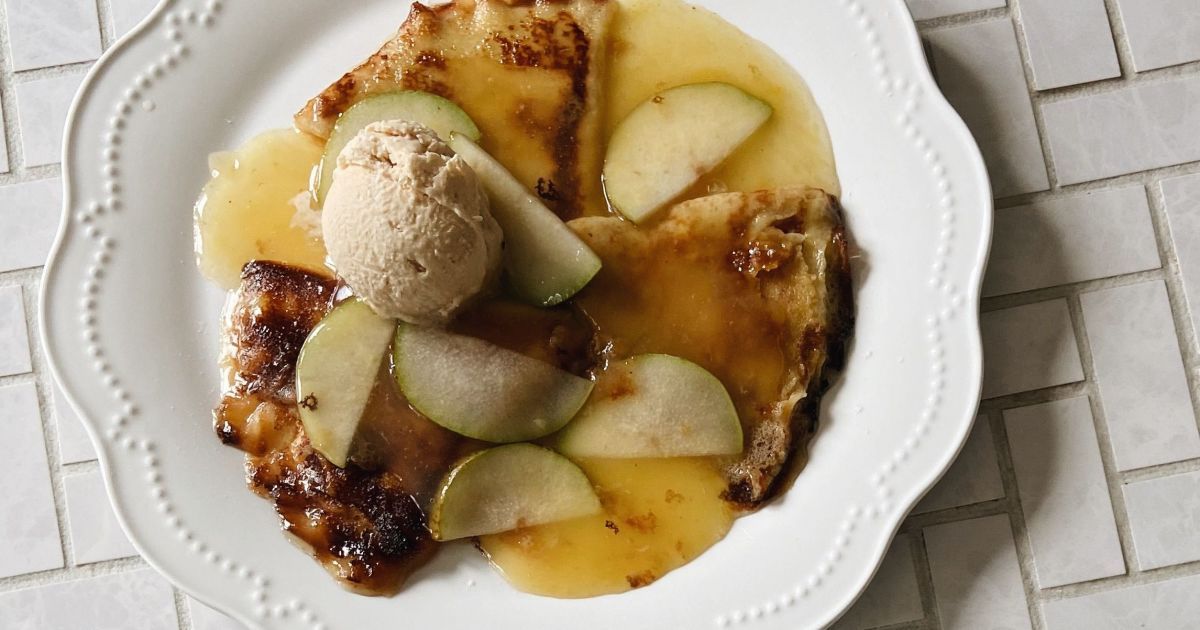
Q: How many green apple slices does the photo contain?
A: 7